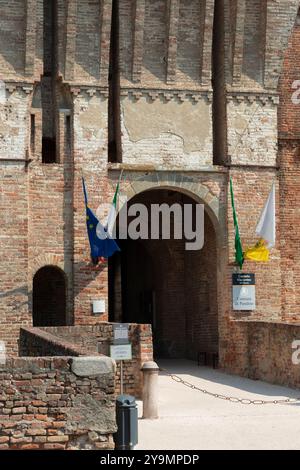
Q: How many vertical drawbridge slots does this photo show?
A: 3